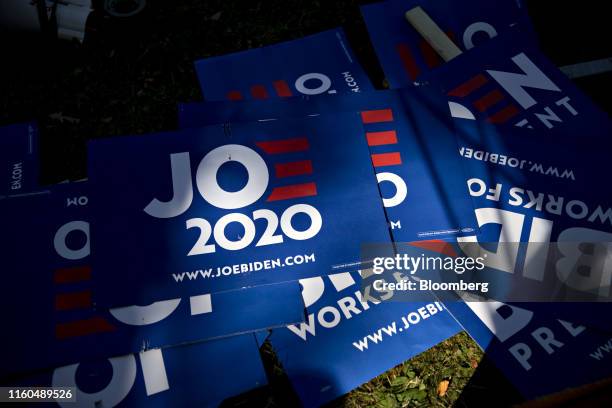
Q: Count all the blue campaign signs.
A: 11